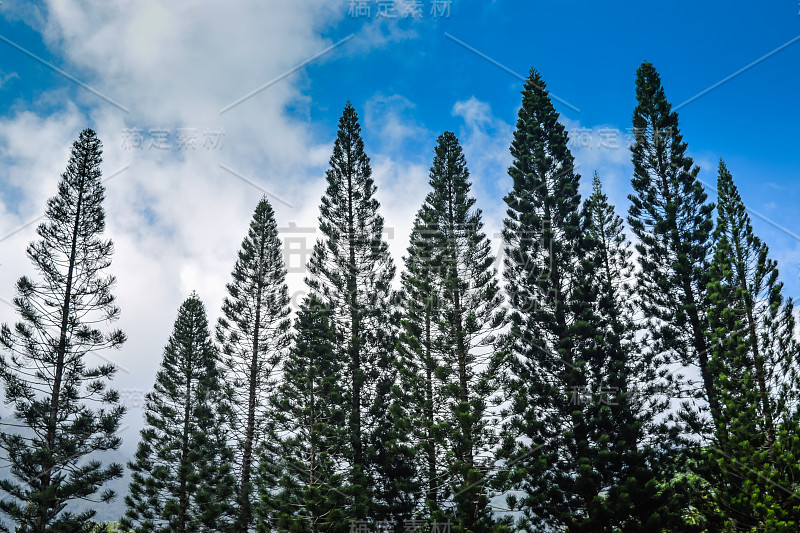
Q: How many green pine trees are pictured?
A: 10